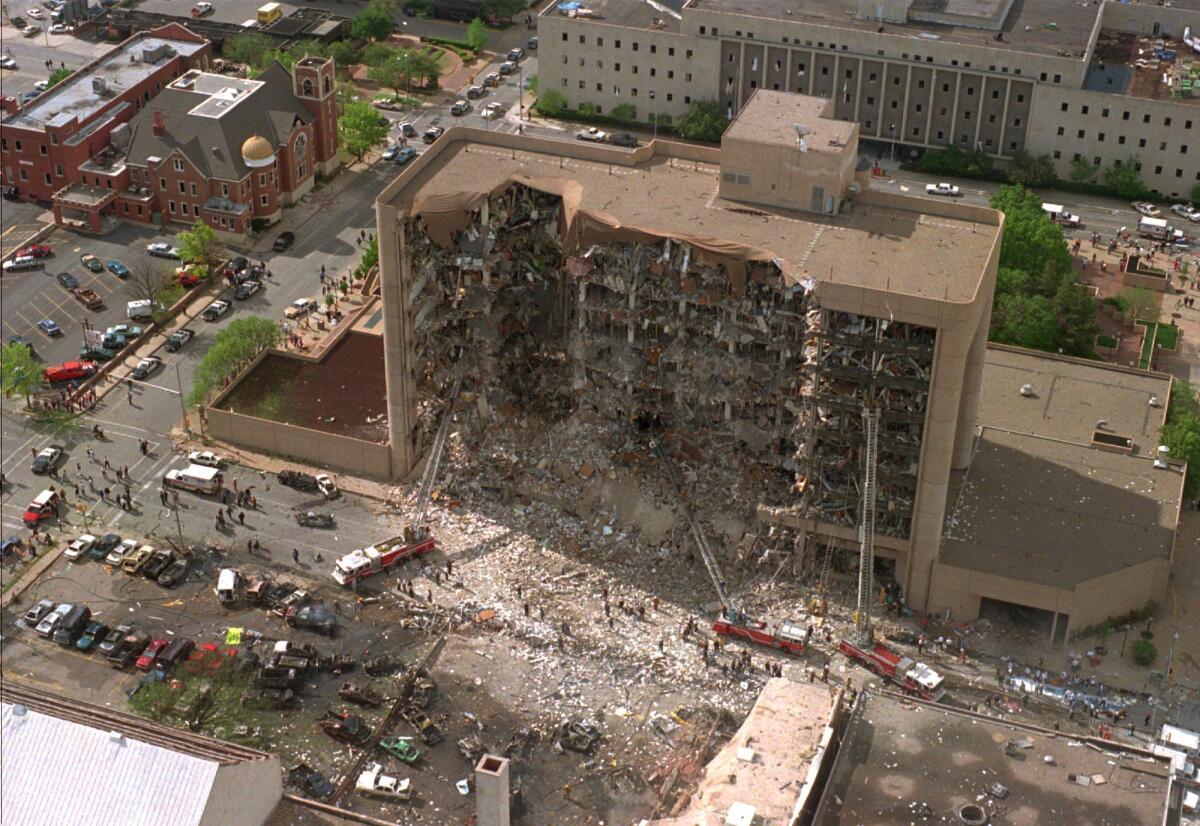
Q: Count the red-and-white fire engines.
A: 3